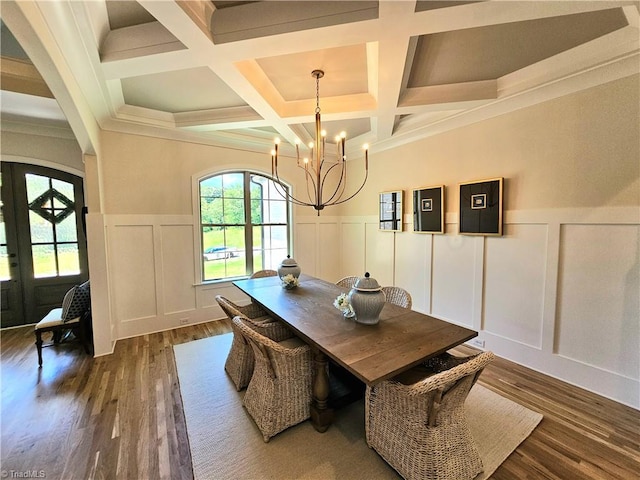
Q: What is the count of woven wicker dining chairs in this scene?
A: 6